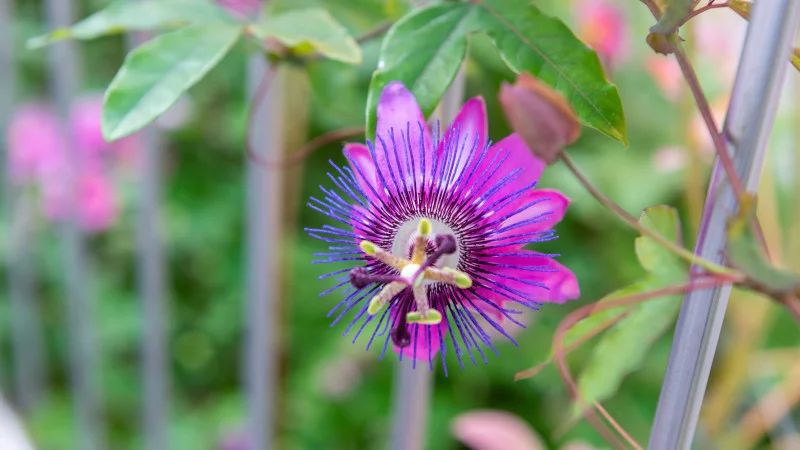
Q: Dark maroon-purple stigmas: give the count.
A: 3